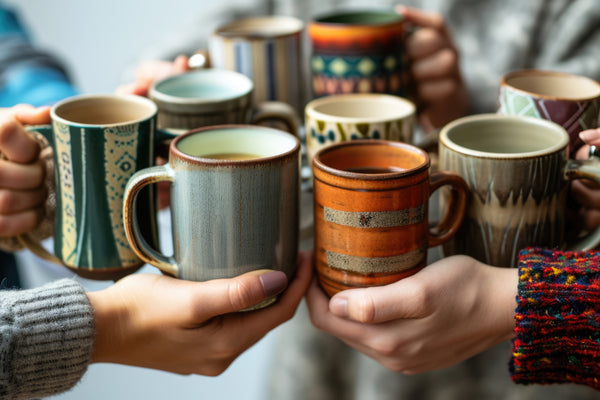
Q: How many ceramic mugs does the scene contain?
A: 9